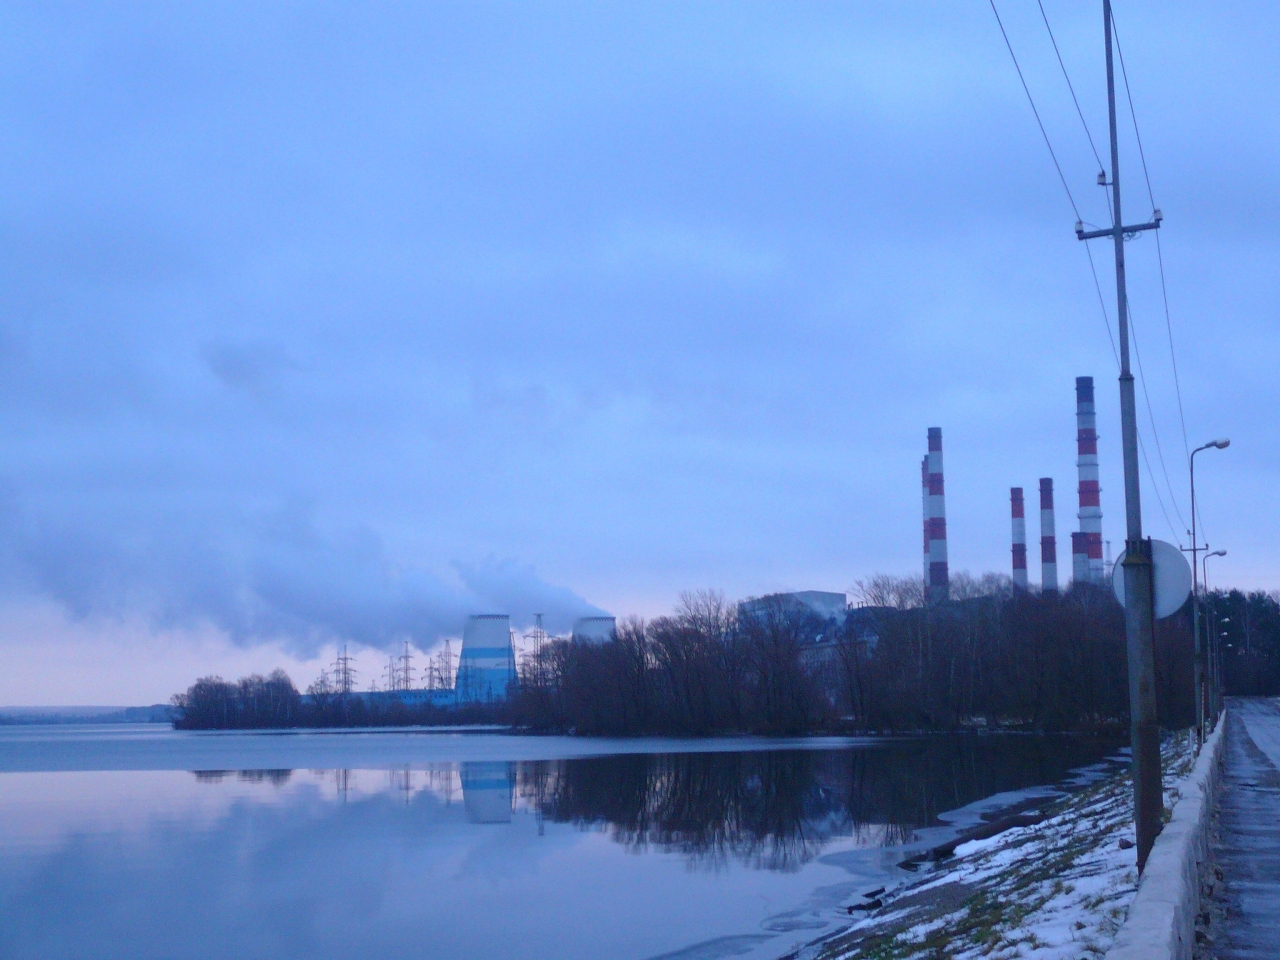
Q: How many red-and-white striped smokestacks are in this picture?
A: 6